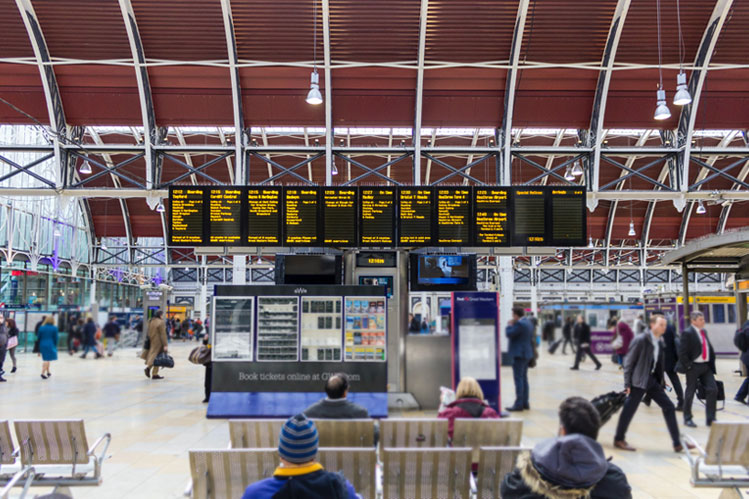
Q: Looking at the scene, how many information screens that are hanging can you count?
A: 11